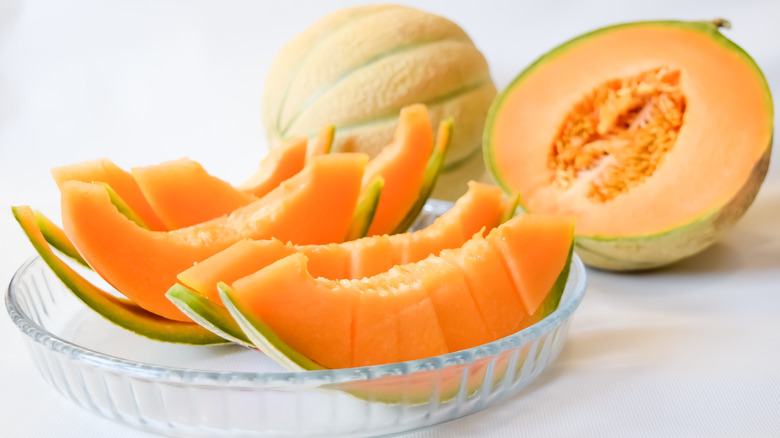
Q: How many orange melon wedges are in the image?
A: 5